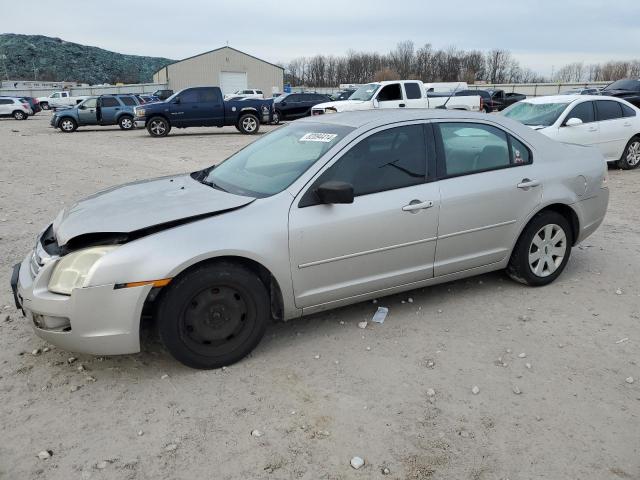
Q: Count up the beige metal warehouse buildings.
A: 1